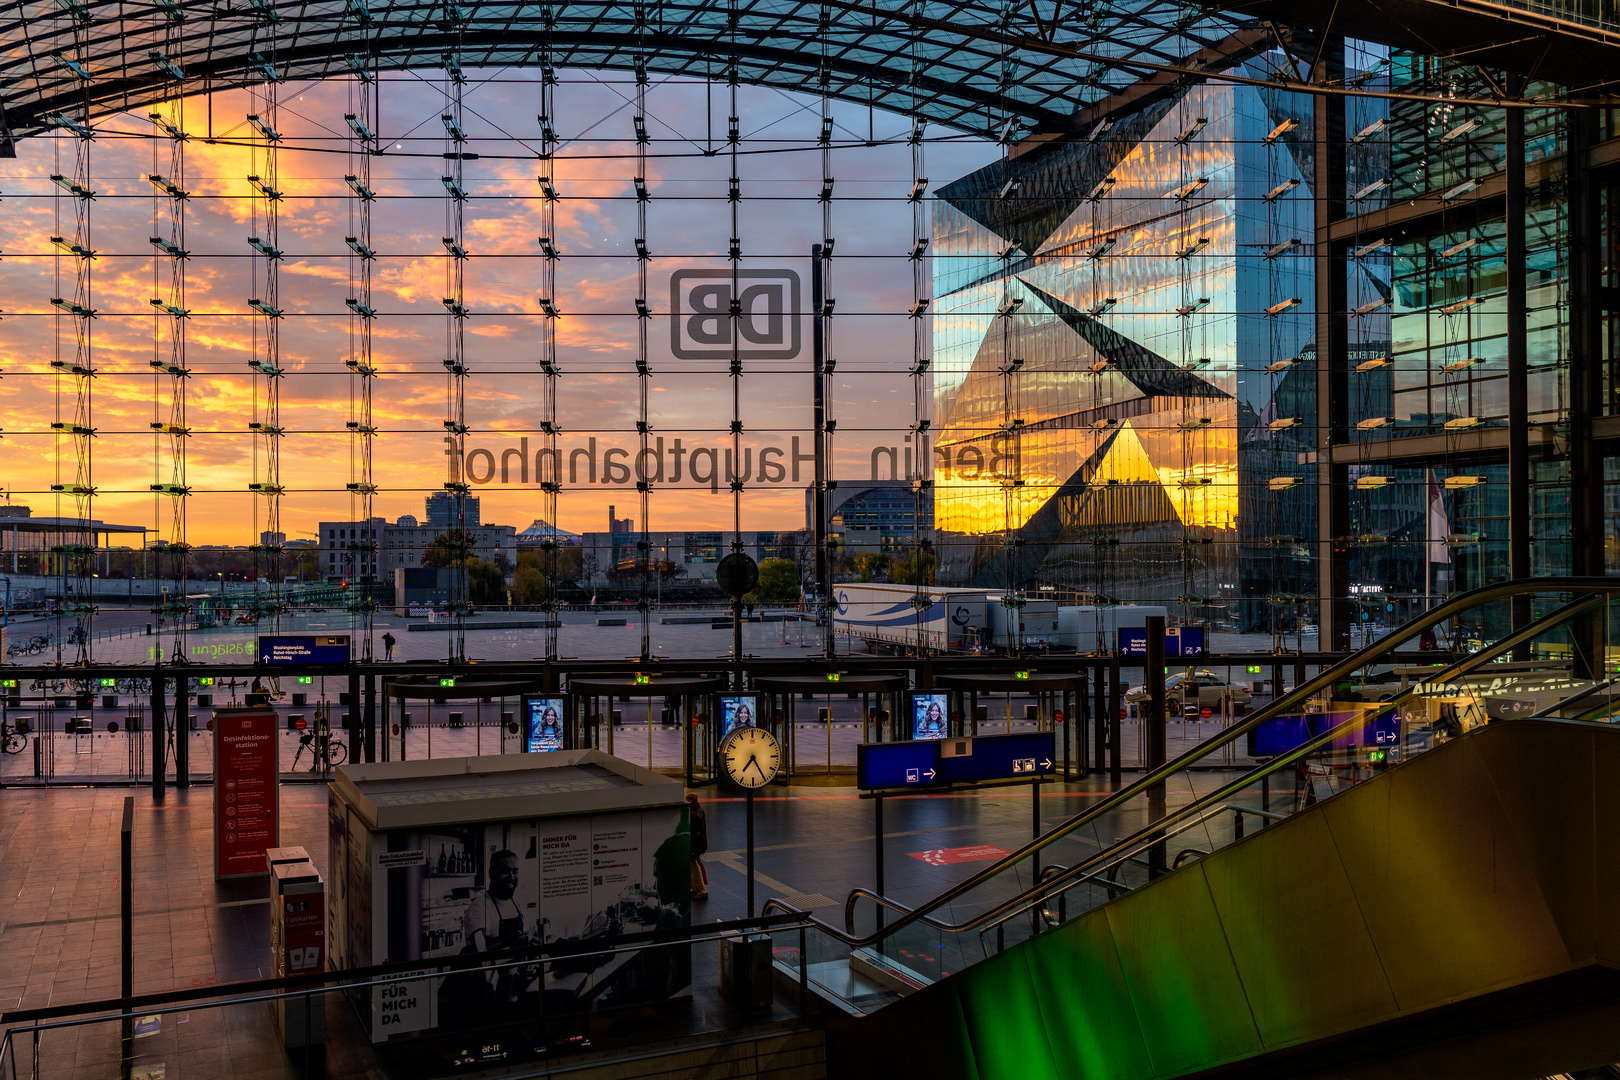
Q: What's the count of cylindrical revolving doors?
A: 4